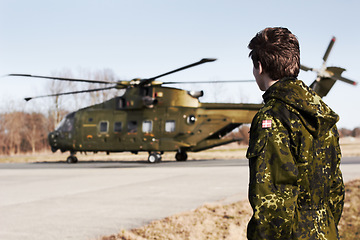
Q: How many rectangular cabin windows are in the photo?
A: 5